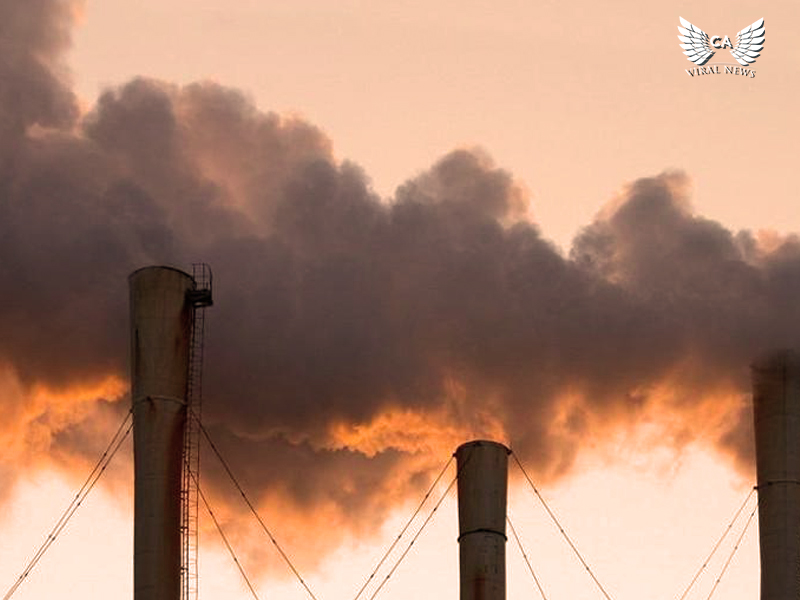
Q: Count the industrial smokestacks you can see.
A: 3